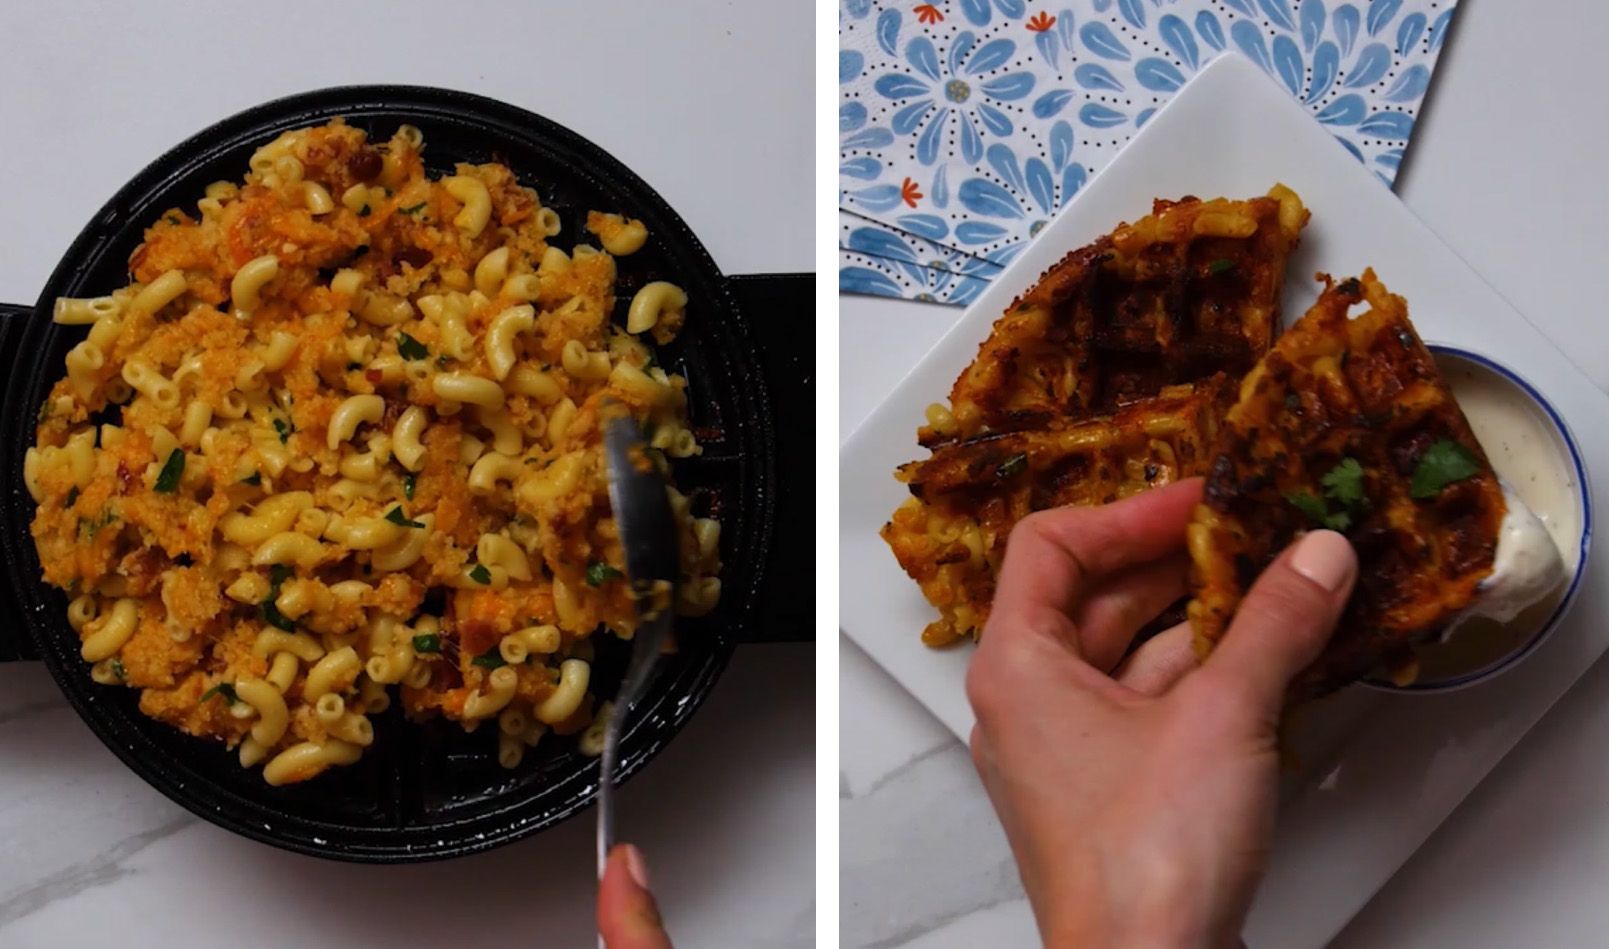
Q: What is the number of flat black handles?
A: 2